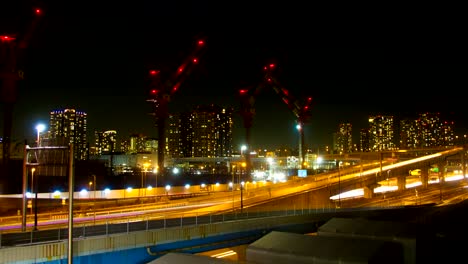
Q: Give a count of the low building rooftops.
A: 3